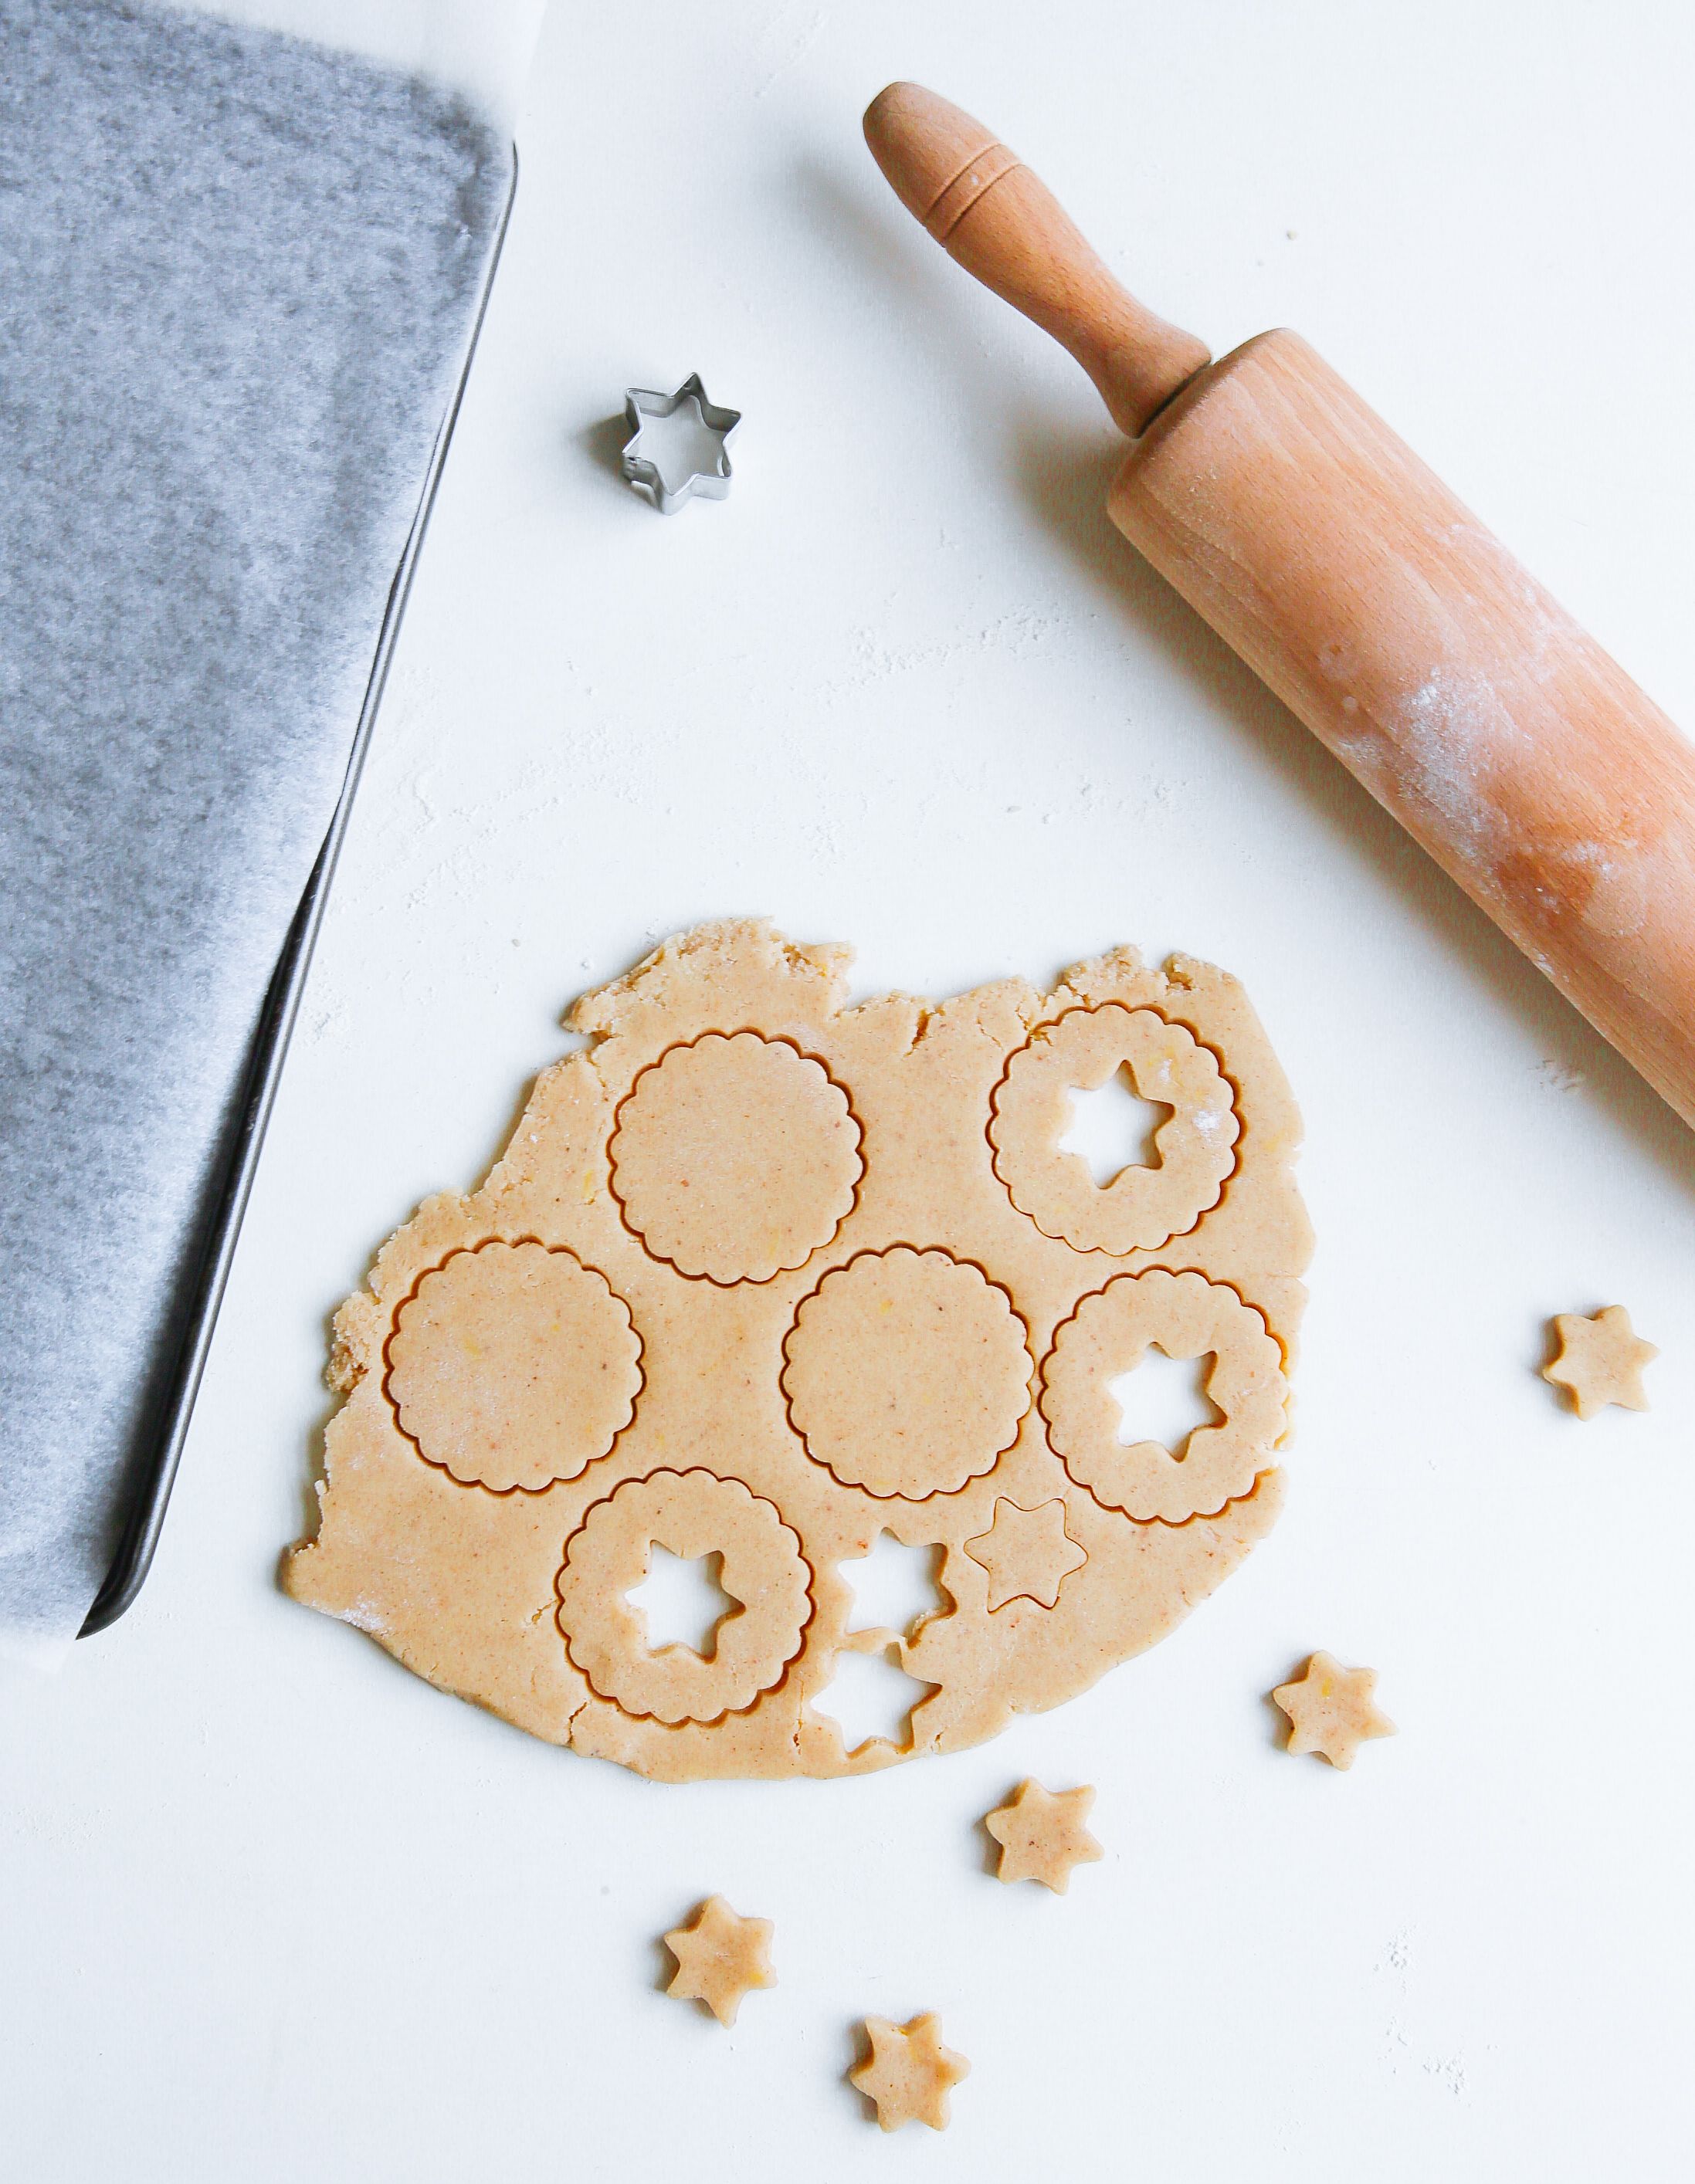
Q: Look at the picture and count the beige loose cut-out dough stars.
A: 5